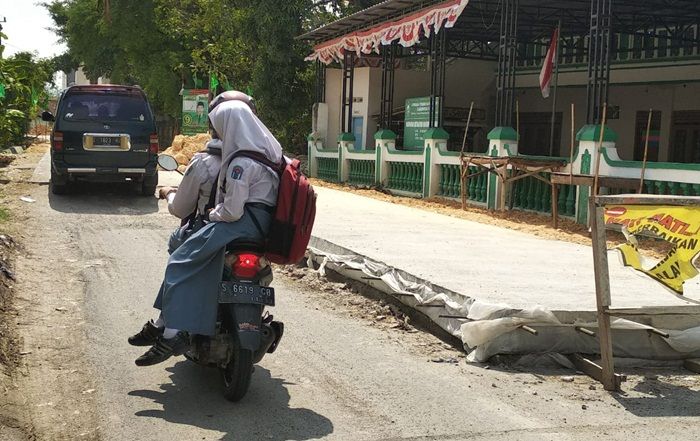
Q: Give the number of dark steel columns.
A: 6